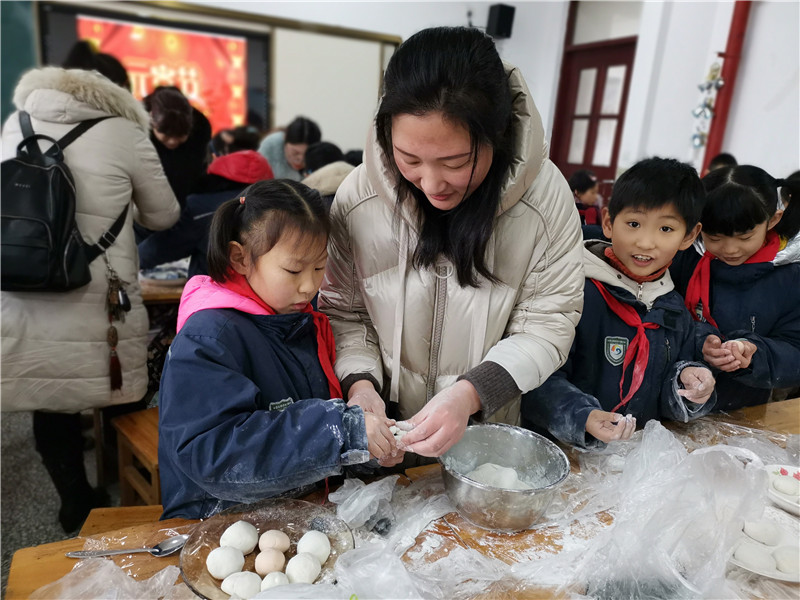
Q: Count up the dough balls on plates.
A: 12